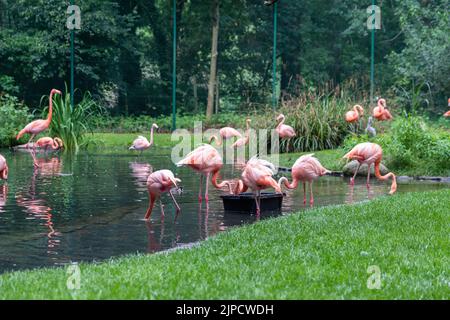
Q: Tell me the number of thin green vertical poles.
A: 4